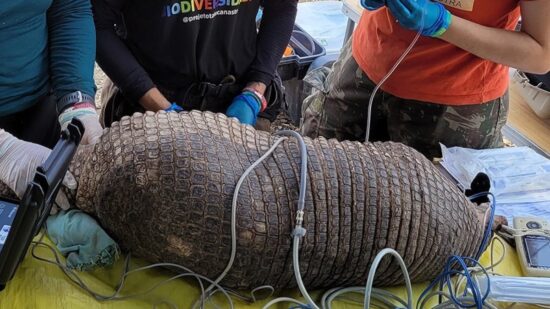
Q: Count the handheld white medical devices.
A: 1